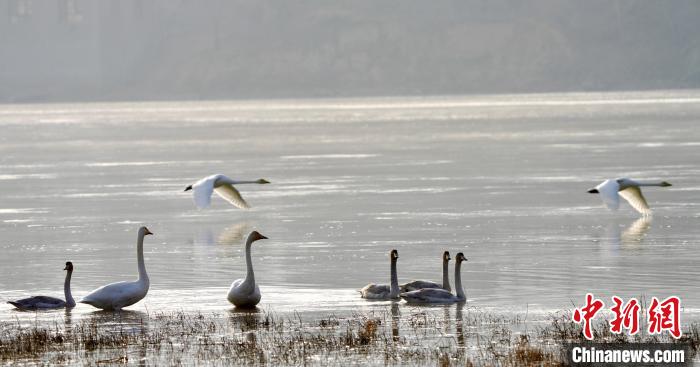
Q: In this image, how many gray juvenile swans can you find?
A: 4